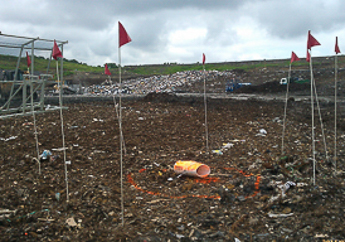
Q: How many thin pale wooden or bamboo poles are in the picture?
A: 9